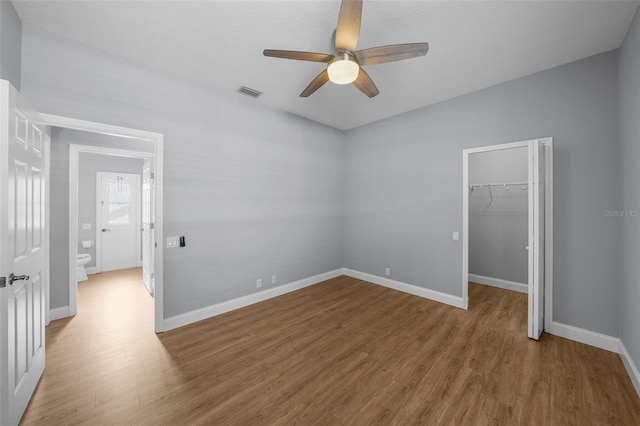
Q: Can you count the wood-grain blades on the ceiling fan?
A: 5